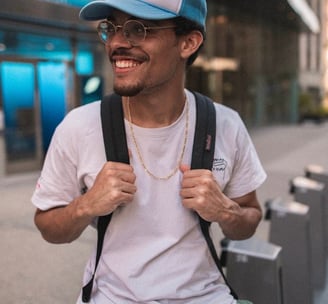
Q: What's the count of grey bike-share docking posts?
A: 4